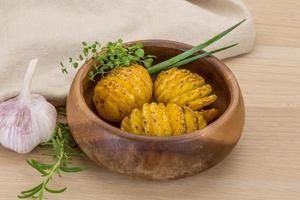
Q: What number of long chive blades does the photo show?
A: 2